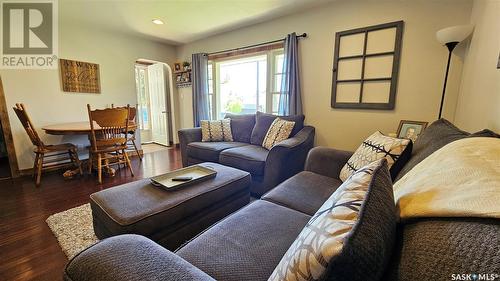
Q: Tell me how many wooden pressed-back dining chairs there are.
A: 3